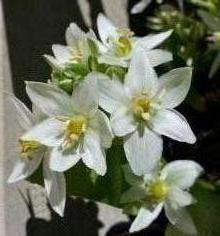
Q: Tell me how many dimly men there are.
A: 0